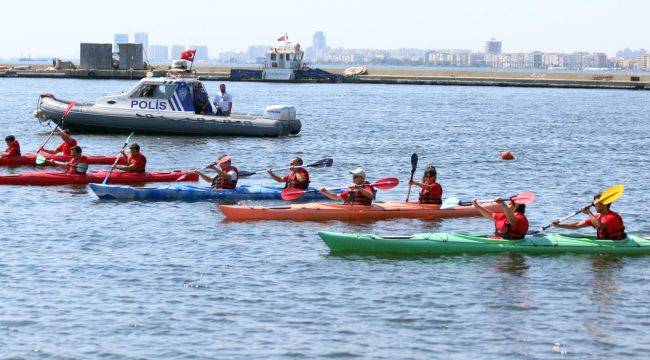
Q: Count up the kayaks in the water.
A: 5